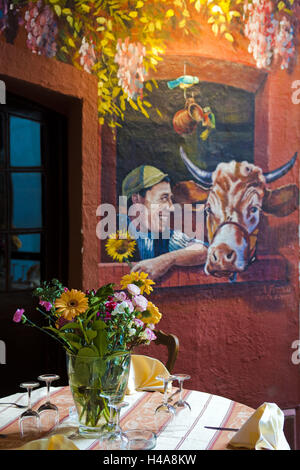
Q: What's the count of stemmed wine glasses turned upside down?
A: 6